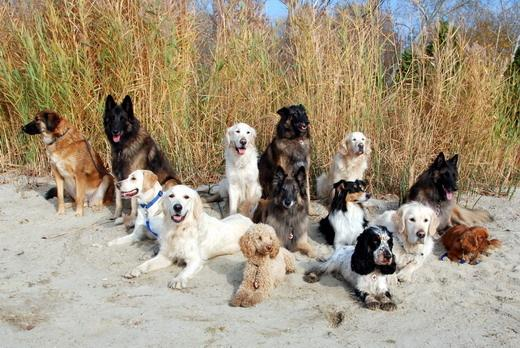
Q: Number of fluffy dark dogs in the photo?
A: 4